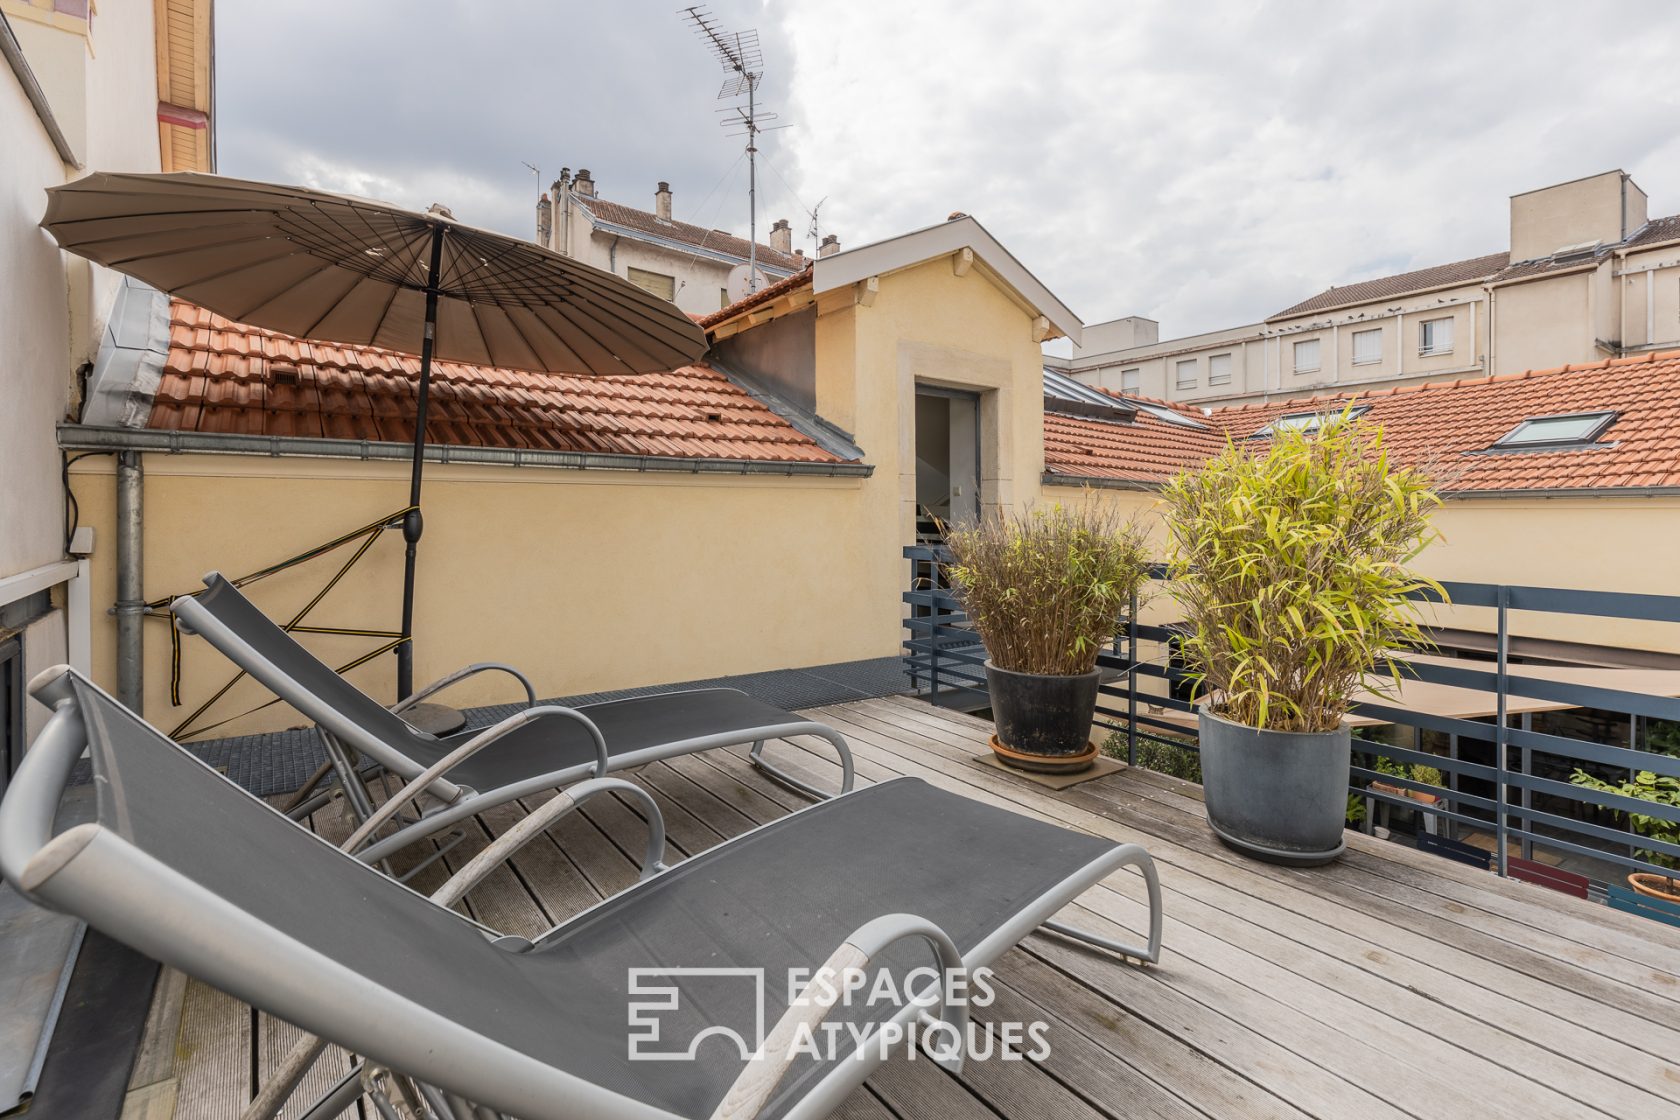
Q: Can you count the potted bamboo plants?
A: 2